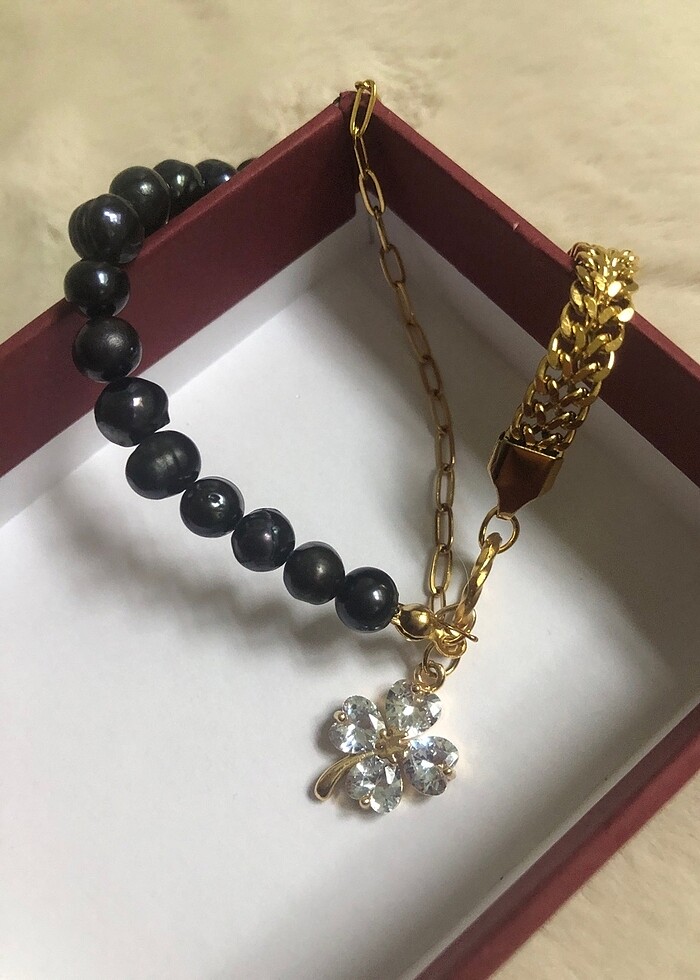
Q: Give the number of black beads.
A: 13